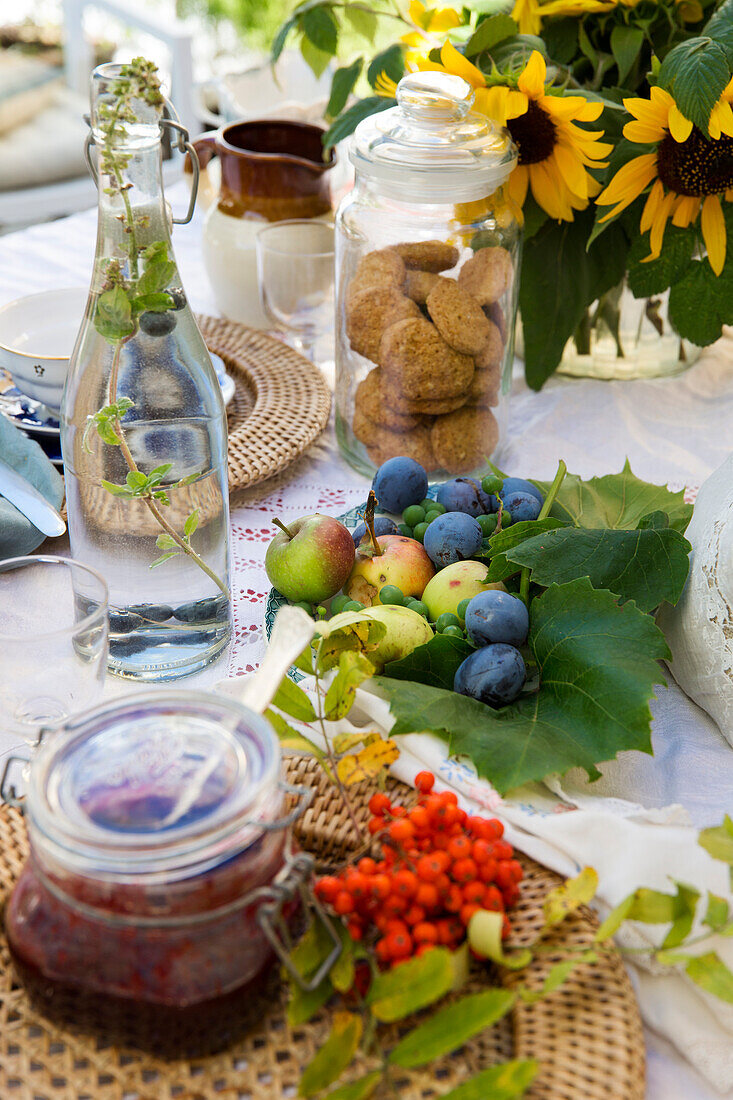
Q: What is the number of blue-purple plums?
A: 8